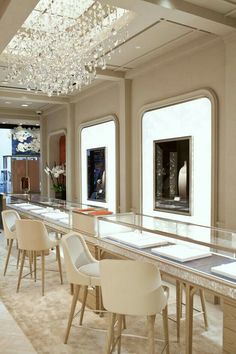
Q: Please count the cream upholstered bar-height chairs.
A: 4